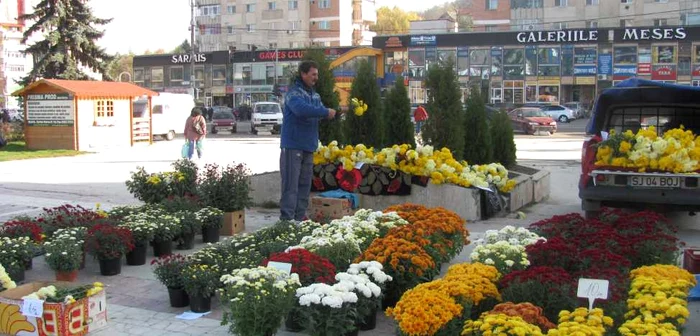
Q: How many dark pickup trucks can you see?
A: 1